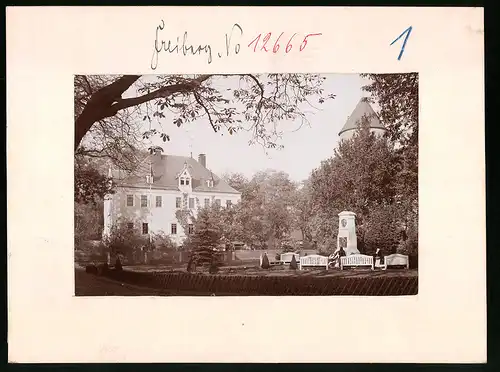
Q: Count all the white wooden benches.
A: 4